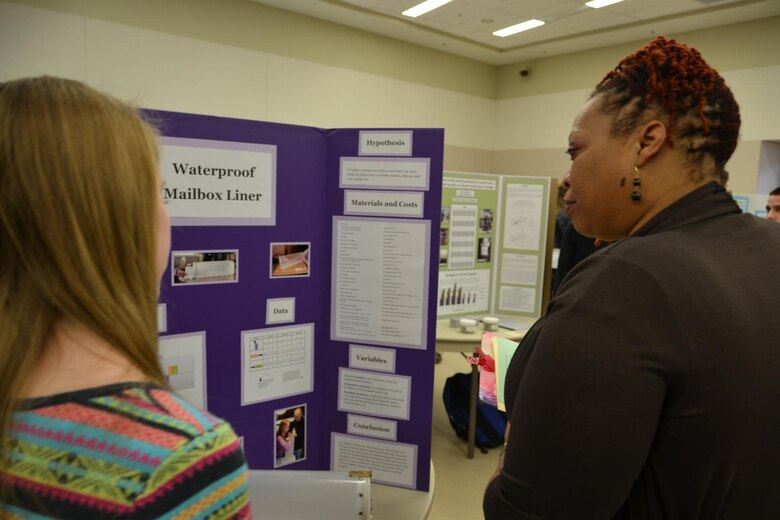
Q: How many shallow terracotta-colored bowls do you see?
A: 0